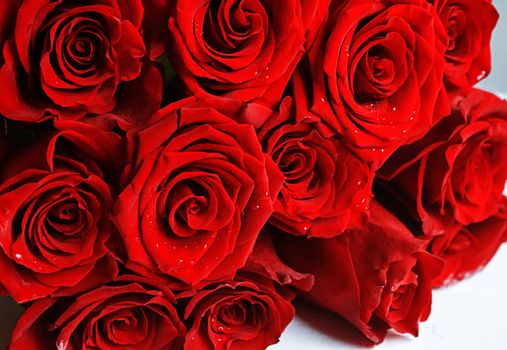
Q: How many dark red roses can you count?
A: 12